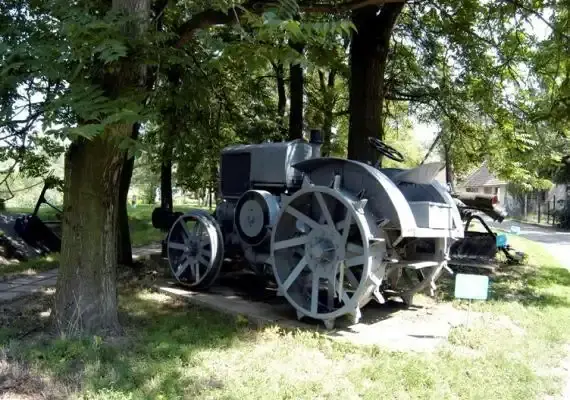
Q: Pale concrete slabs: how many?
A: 1